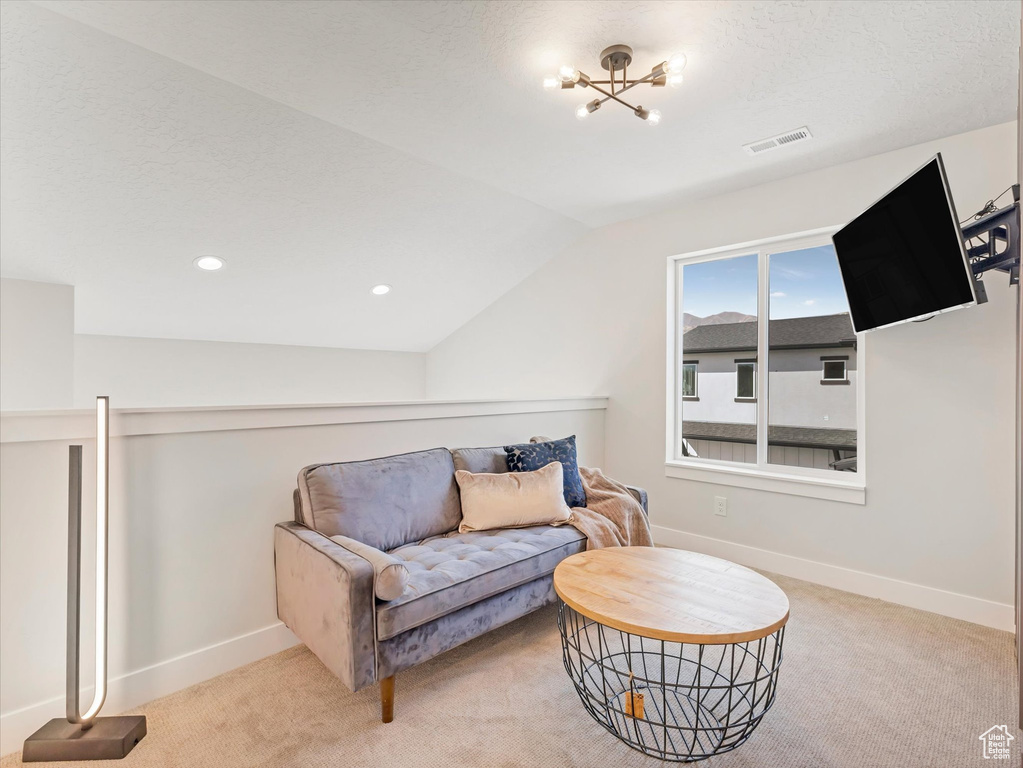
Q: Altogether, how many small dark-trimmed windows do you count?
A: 3